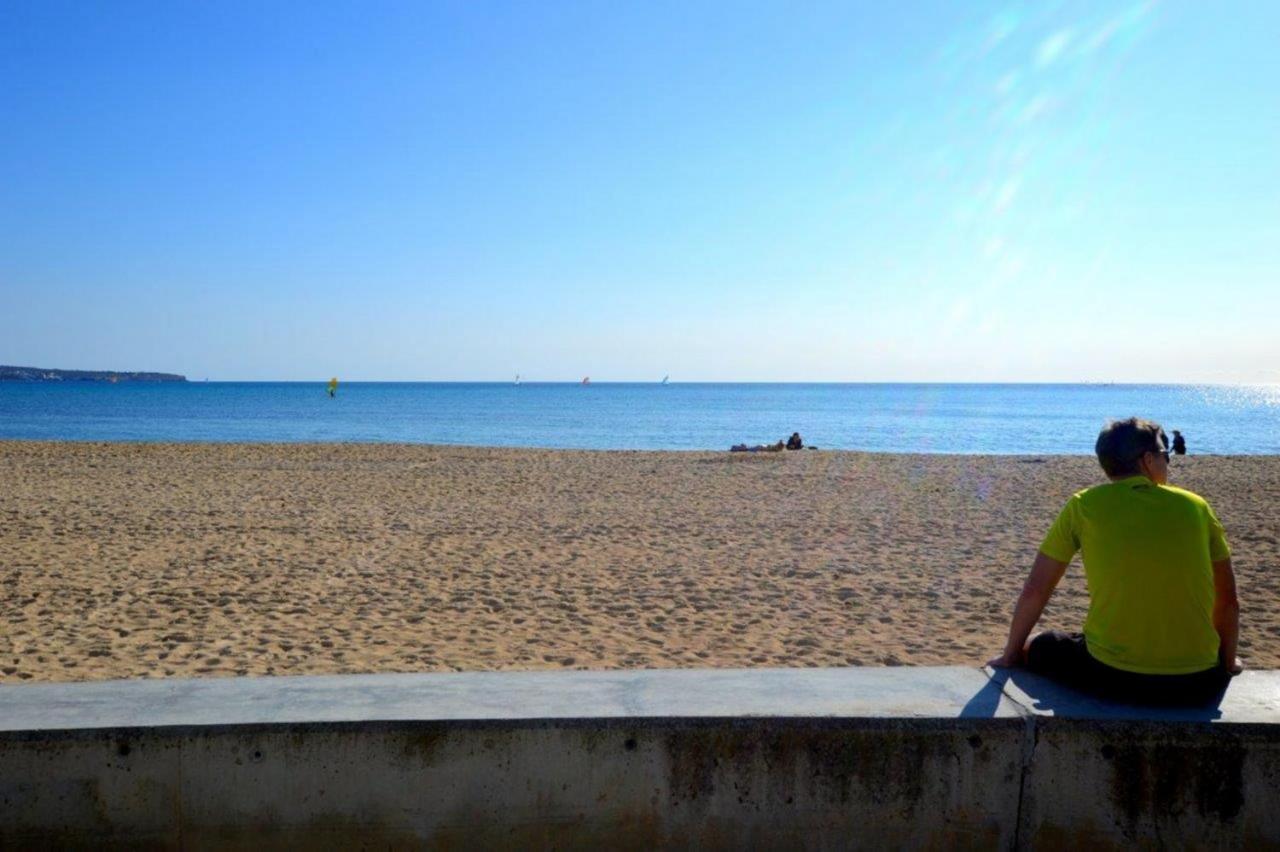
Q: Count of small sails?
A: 4